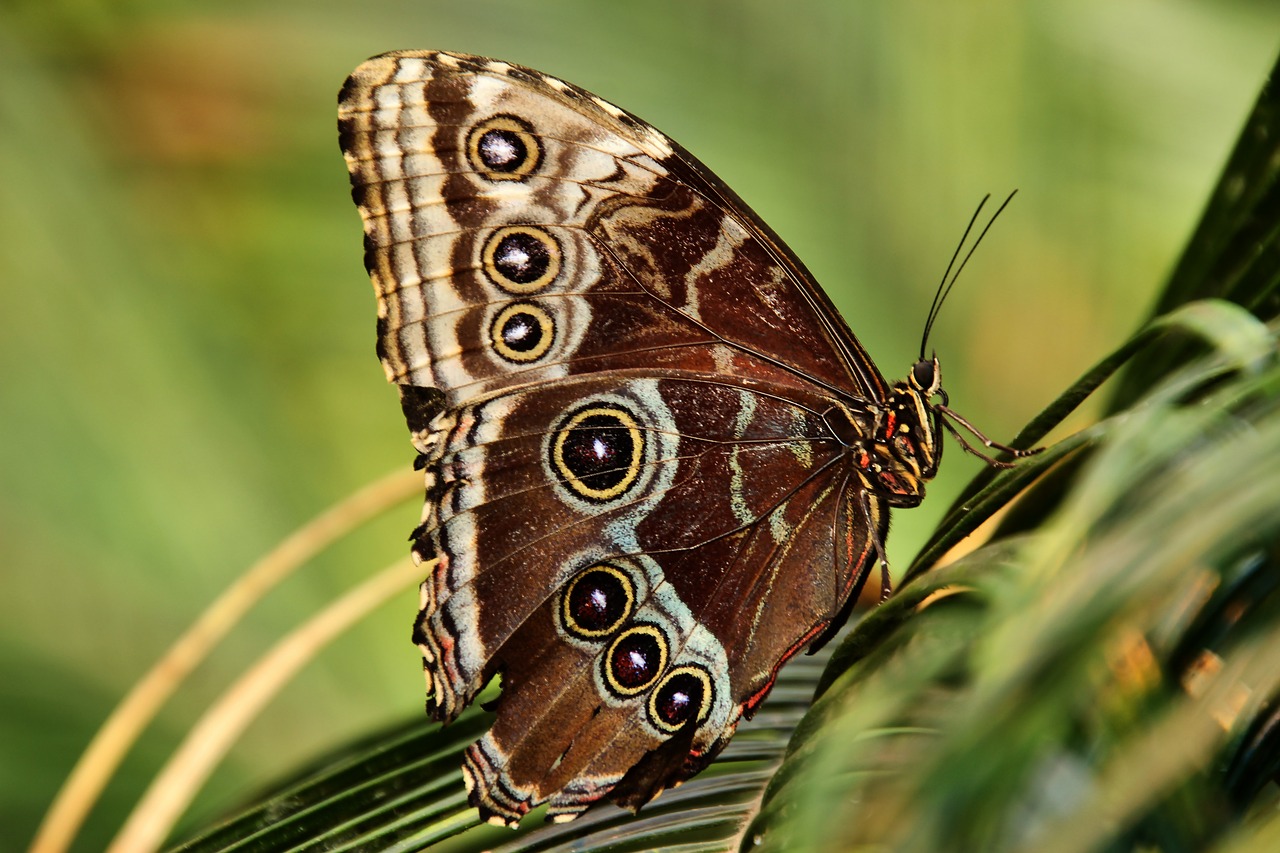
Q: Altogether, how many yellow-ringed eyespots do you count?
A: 7